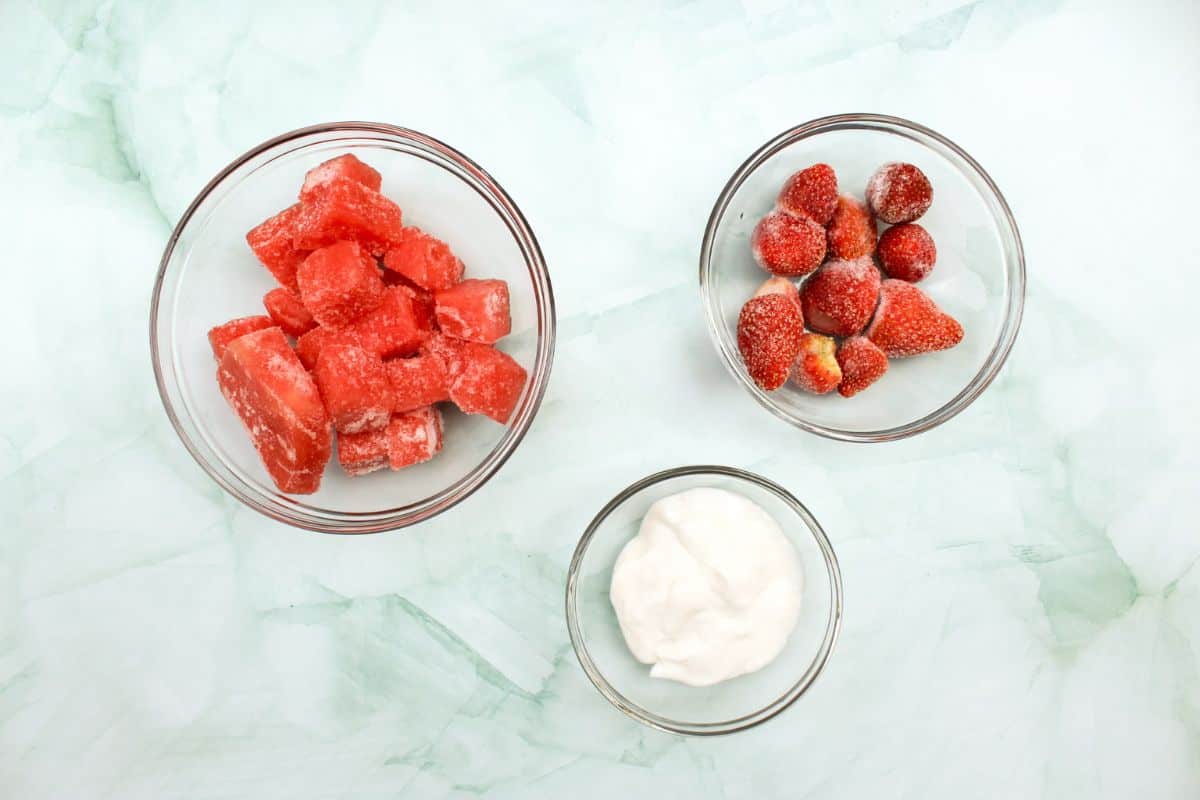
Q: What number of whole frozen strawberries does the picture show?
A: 10